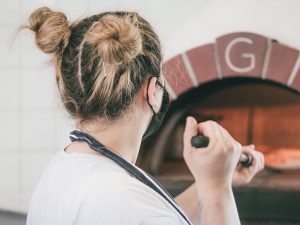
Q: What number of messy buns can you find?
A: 2